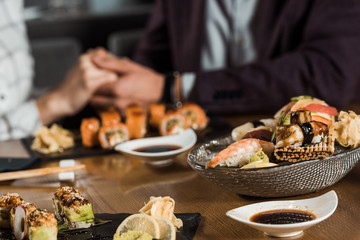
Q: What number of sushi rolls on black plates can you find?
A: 11